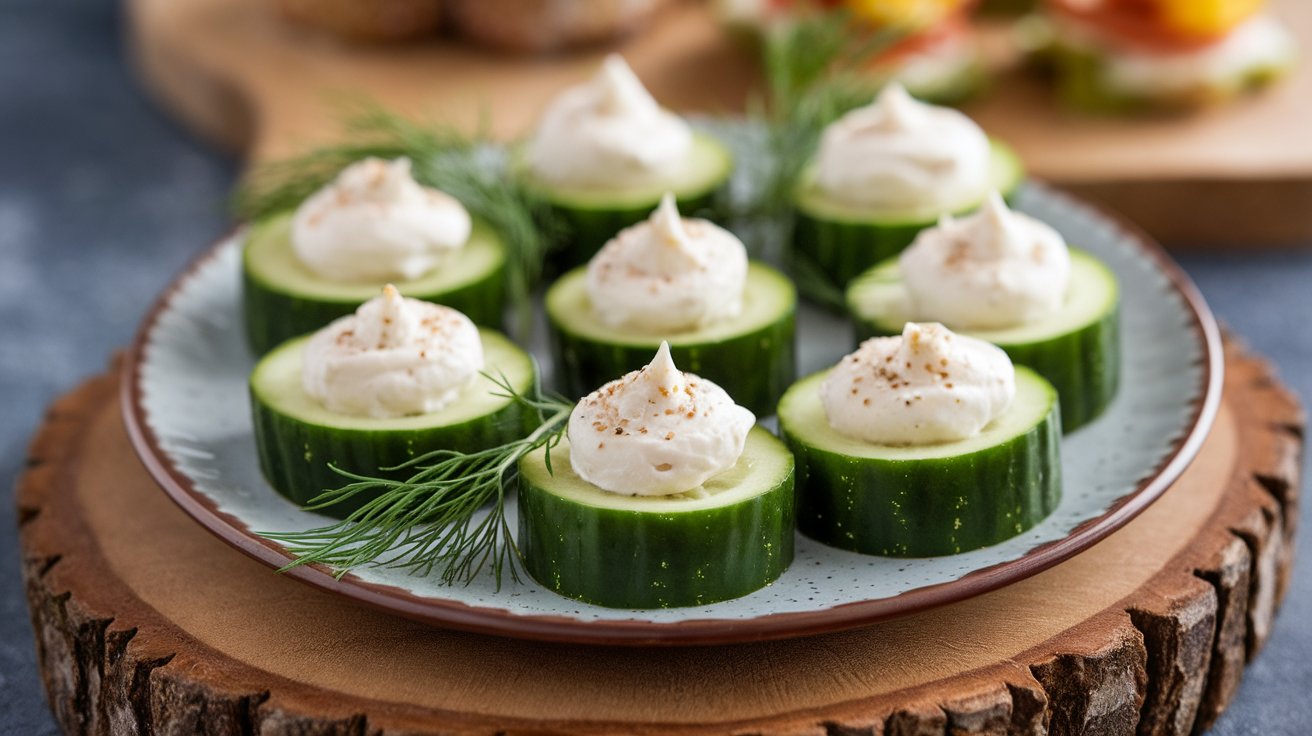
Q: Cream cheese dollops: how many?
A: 8